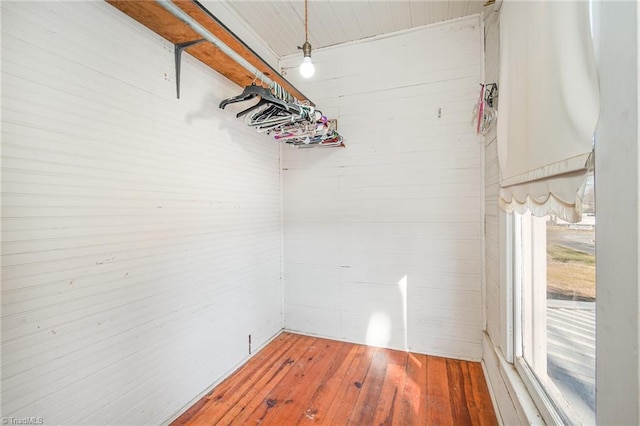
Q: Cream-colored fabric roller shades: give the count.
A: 1